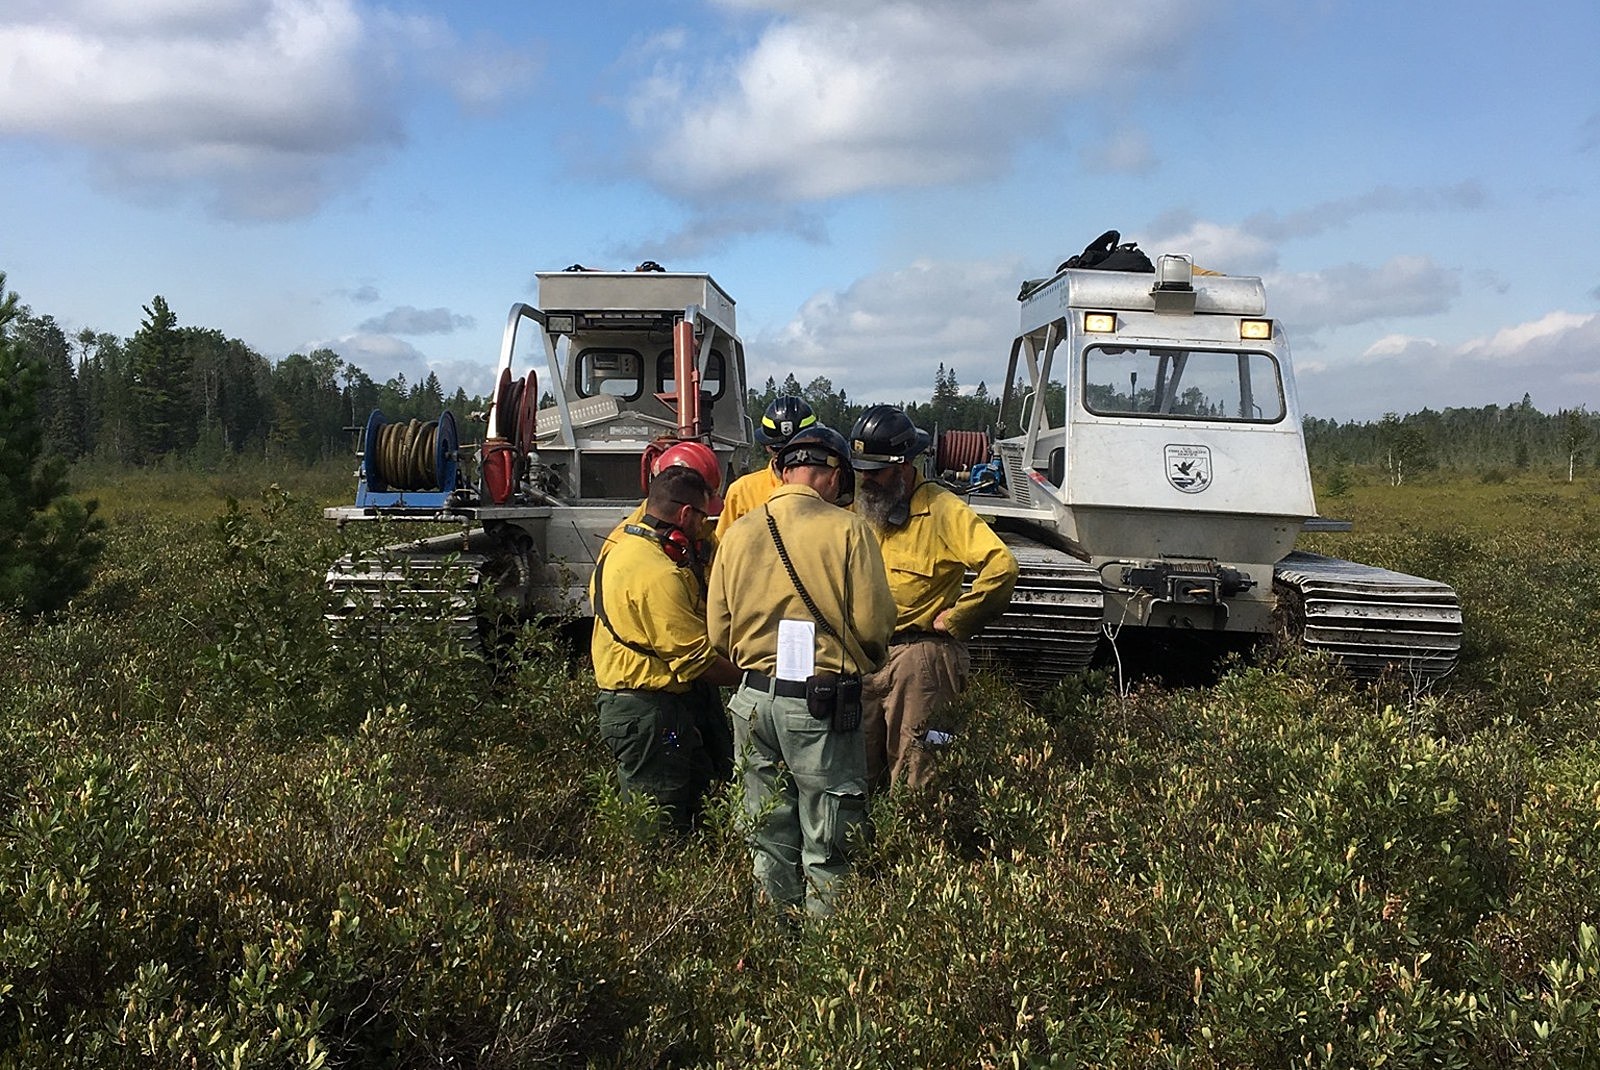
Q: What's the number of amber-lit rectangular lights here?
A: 2